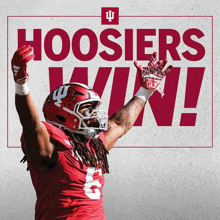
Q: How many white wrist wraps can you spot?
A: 2